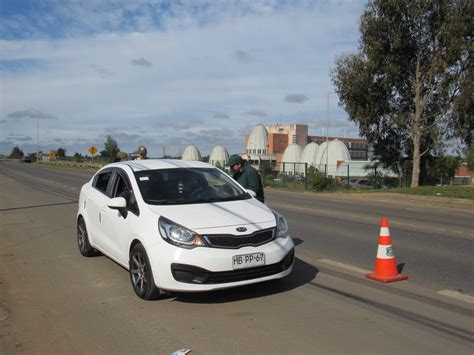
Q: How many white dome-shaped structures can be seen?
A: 7